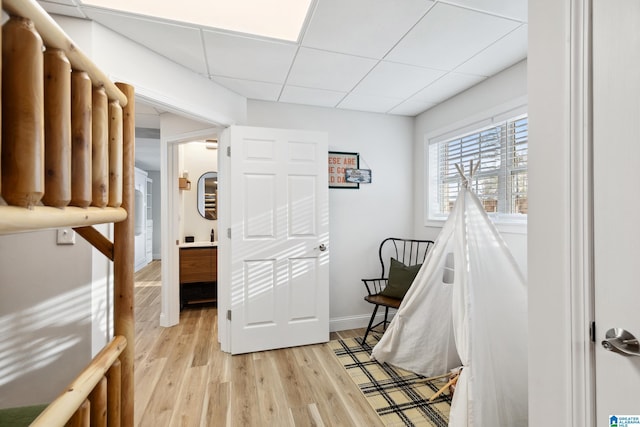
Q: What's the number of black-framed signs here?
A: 1